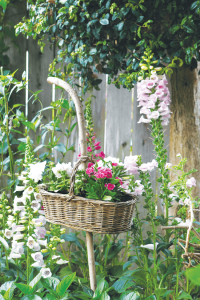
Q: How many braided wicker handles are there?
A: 1